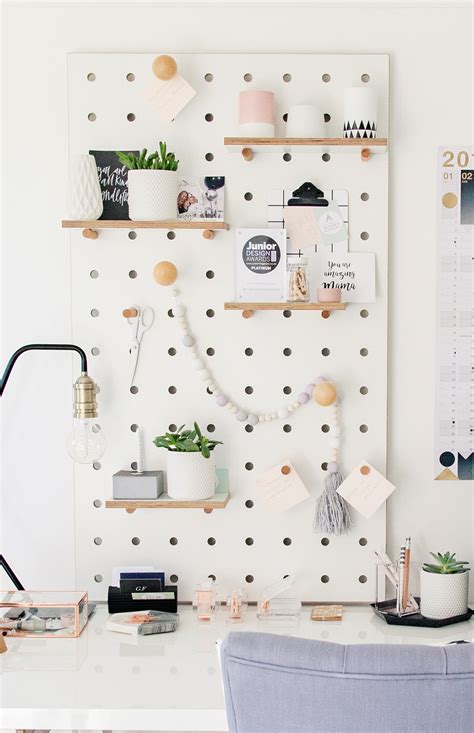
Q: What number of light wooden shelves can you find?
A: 4